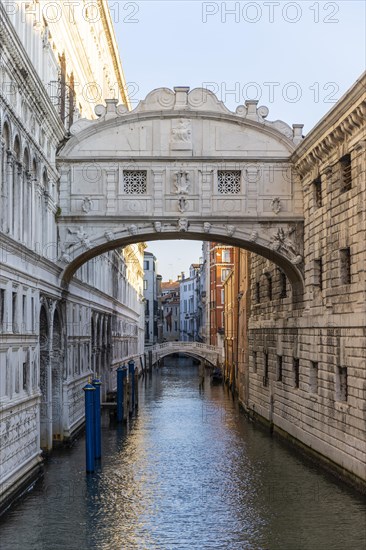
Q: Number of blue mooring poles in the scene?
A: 5